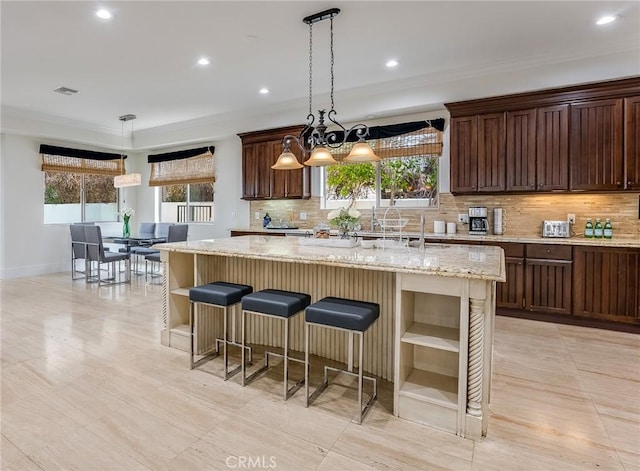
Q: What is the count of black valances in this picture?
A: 3